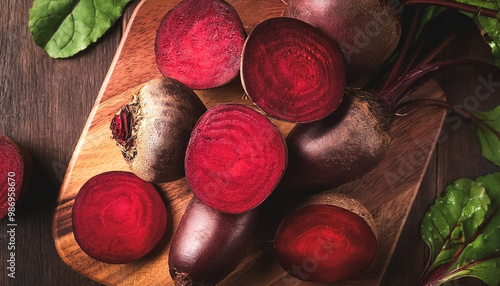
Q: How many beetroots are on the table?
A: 10